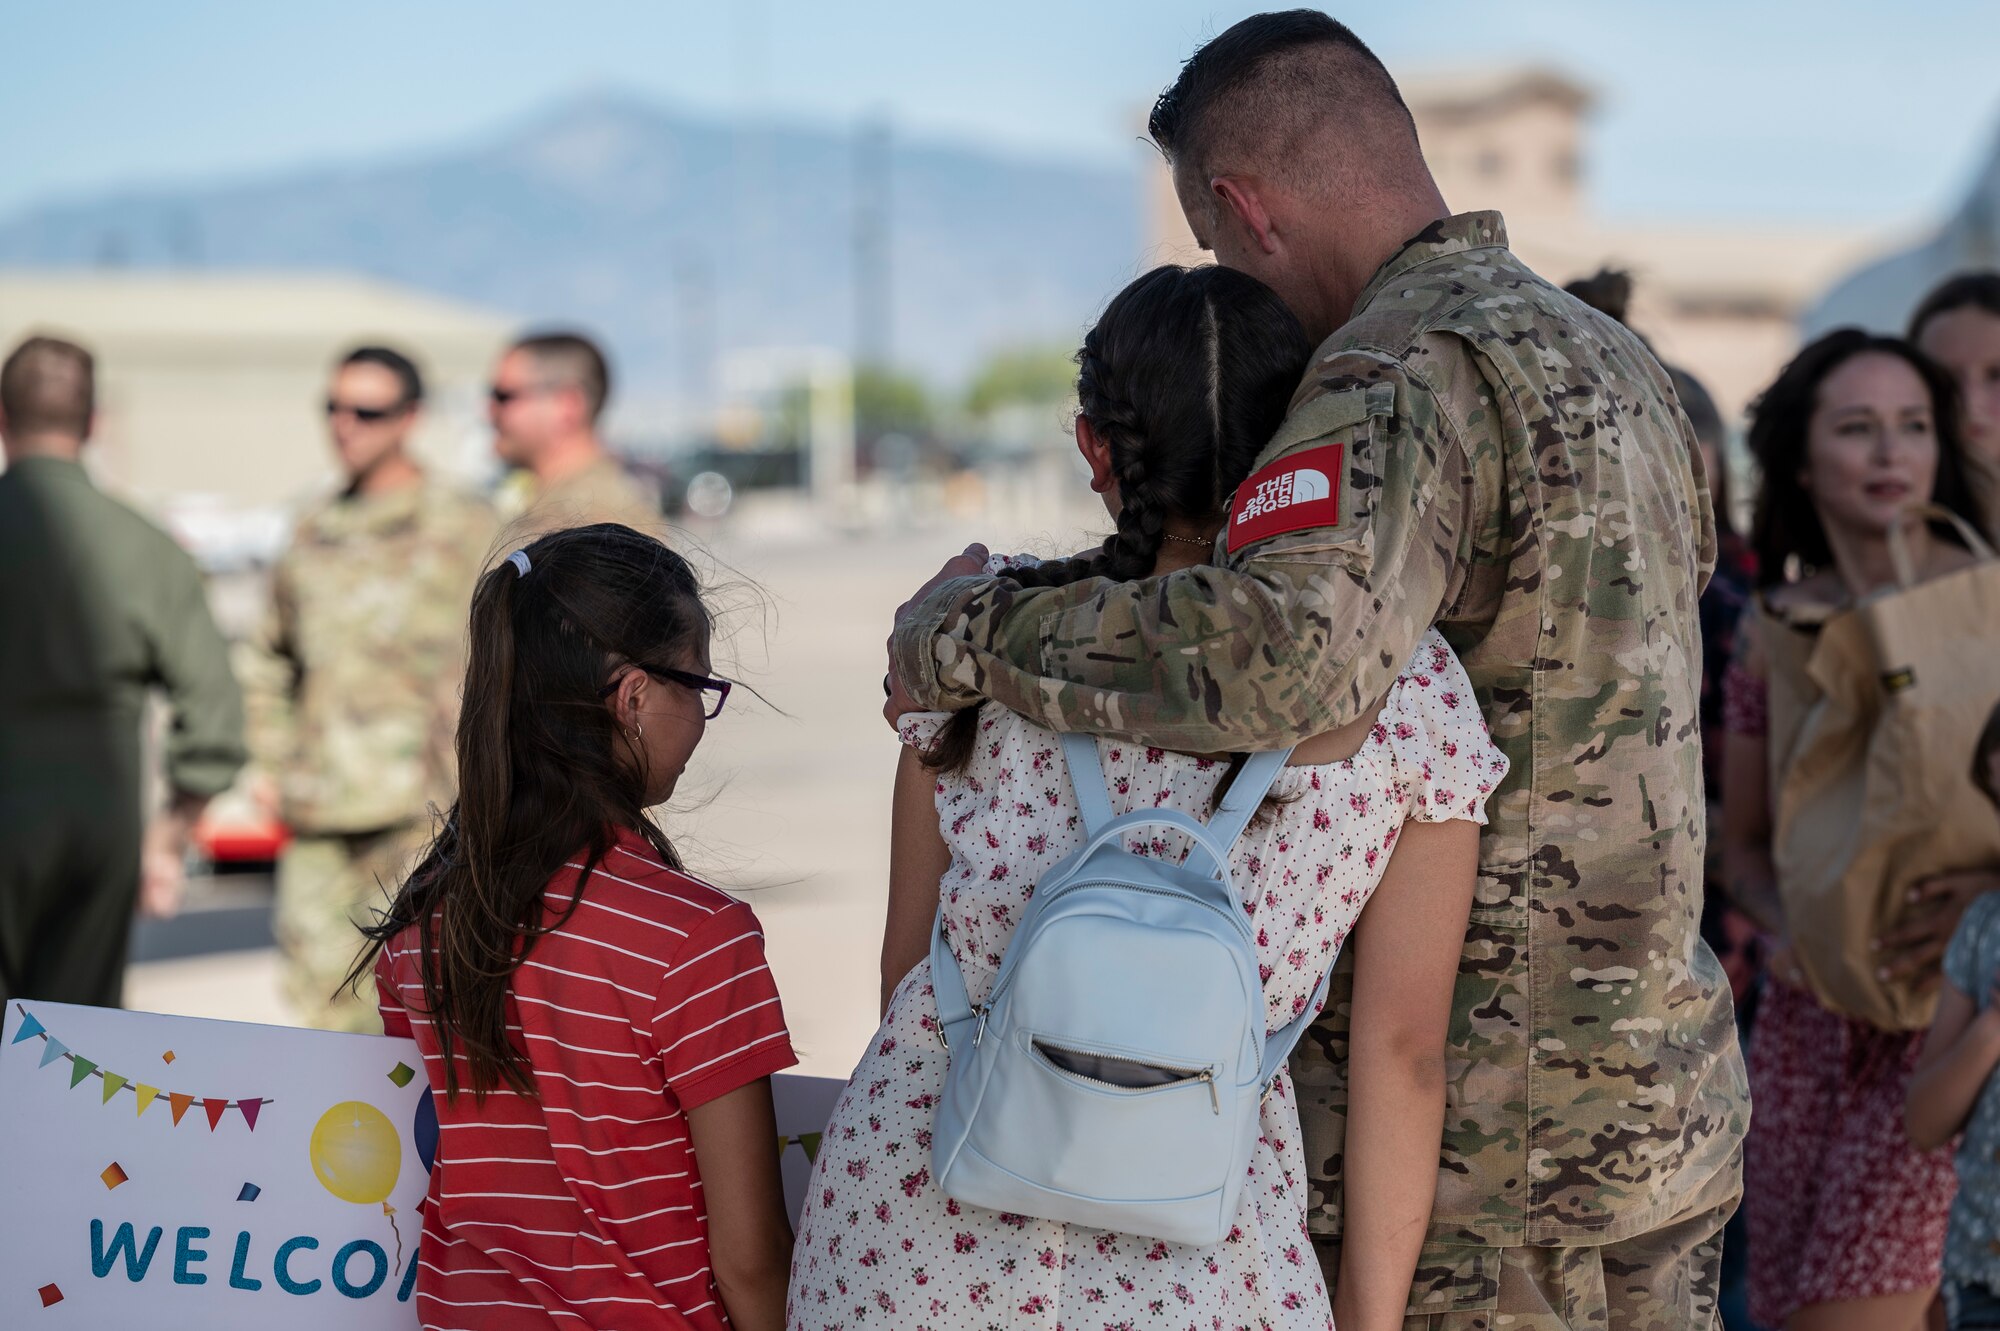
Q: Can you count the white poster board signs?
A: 1